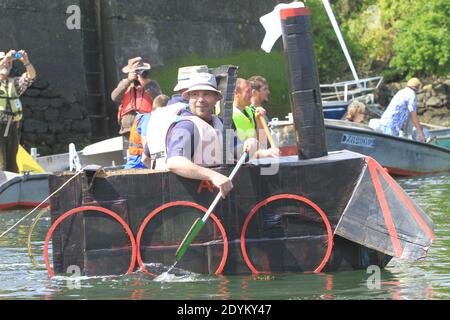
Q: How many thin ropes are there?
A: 1